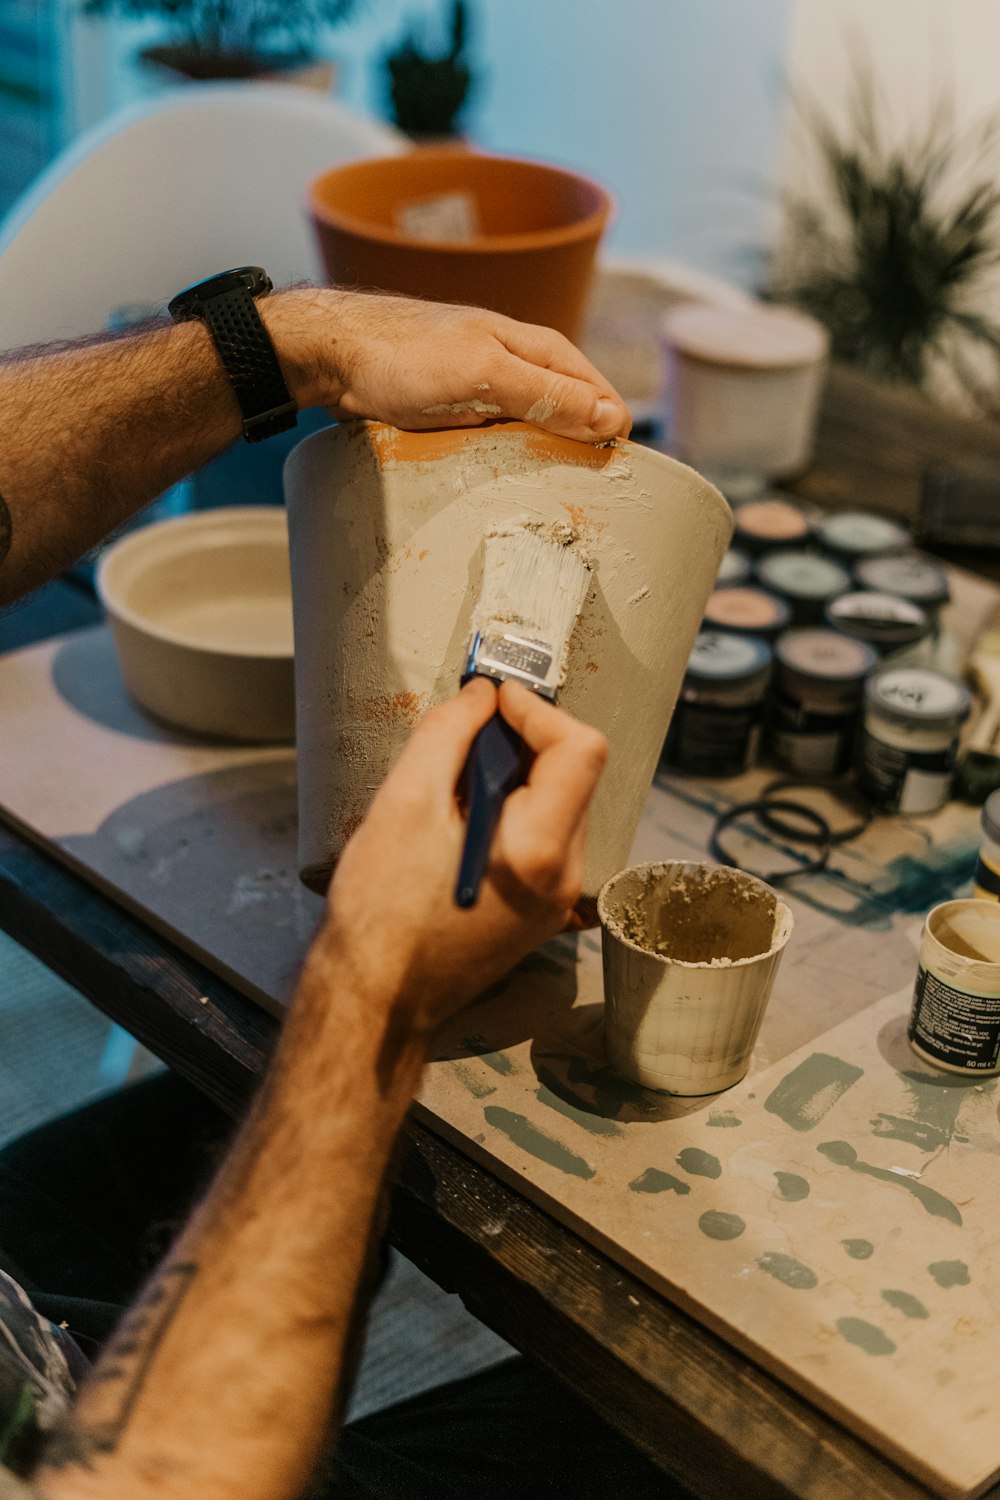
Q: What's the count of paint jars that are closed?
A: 11